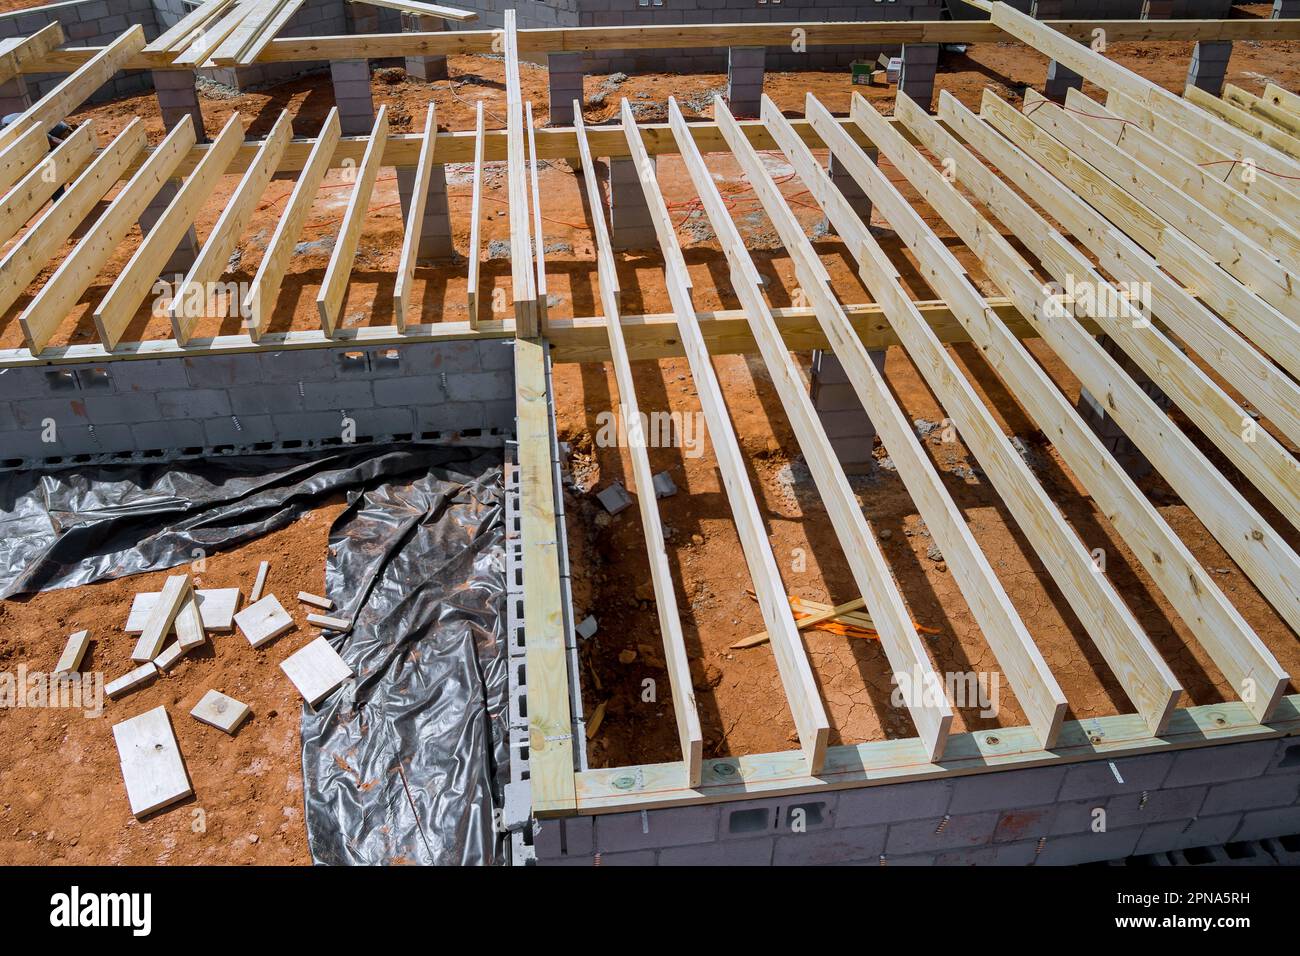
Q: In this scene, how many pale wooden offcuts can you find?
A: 13